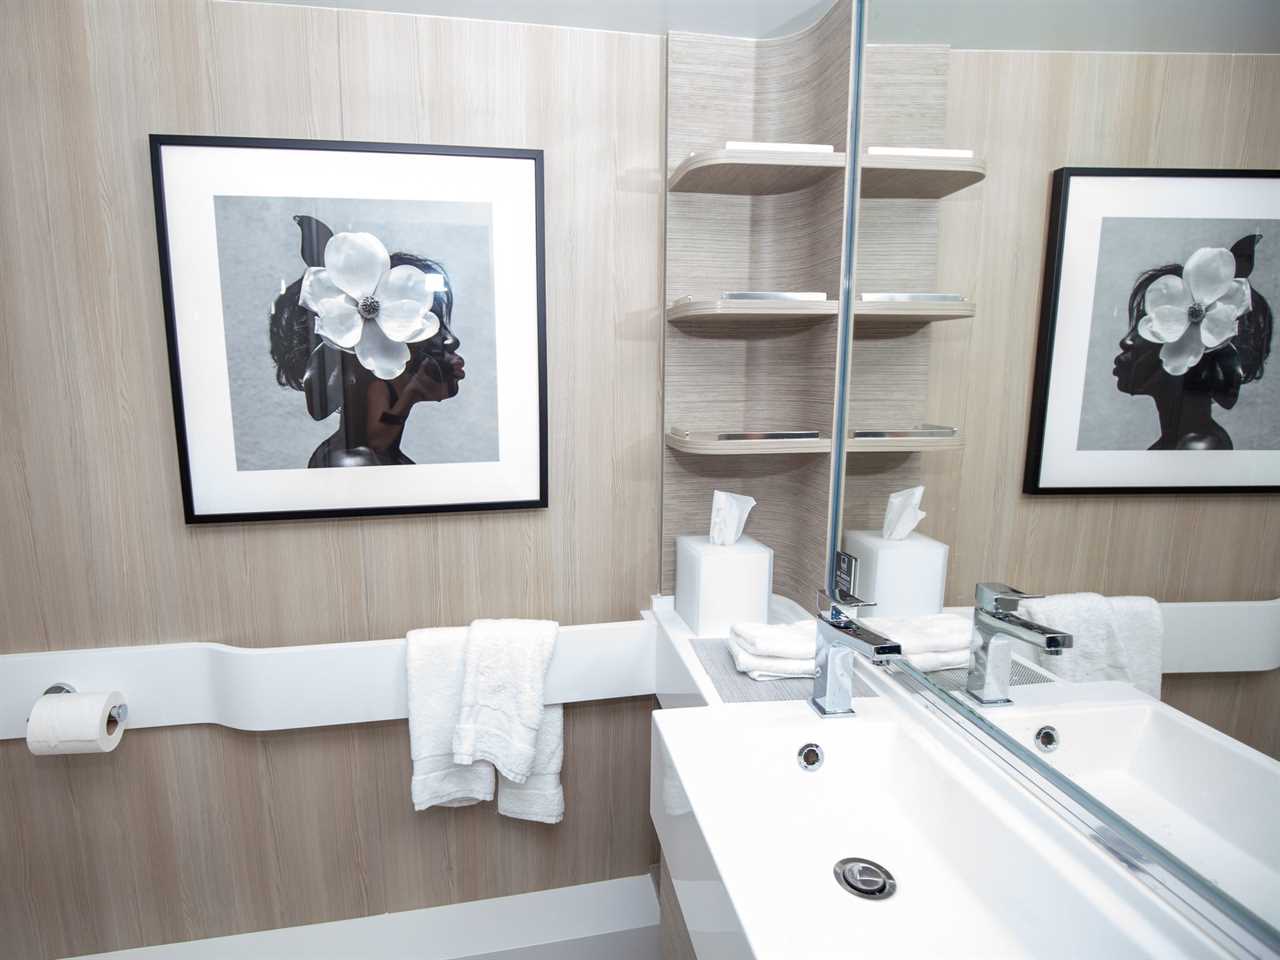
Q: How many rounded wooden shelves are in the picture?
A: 3